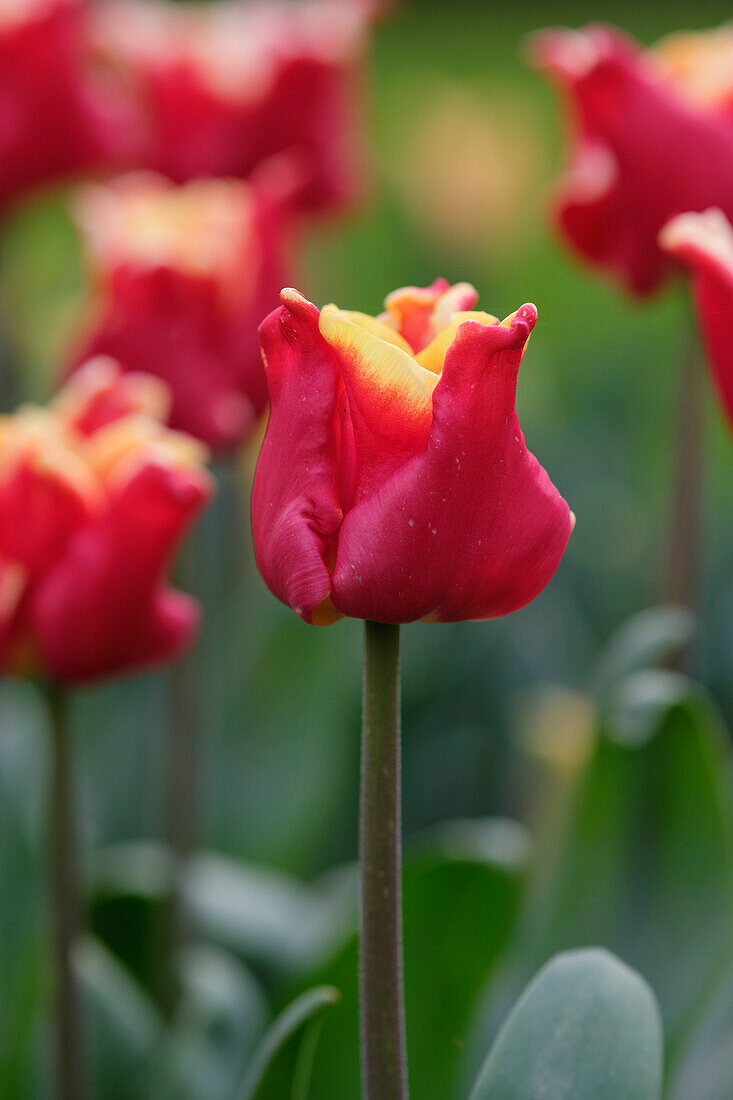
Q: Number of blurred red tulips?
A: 6